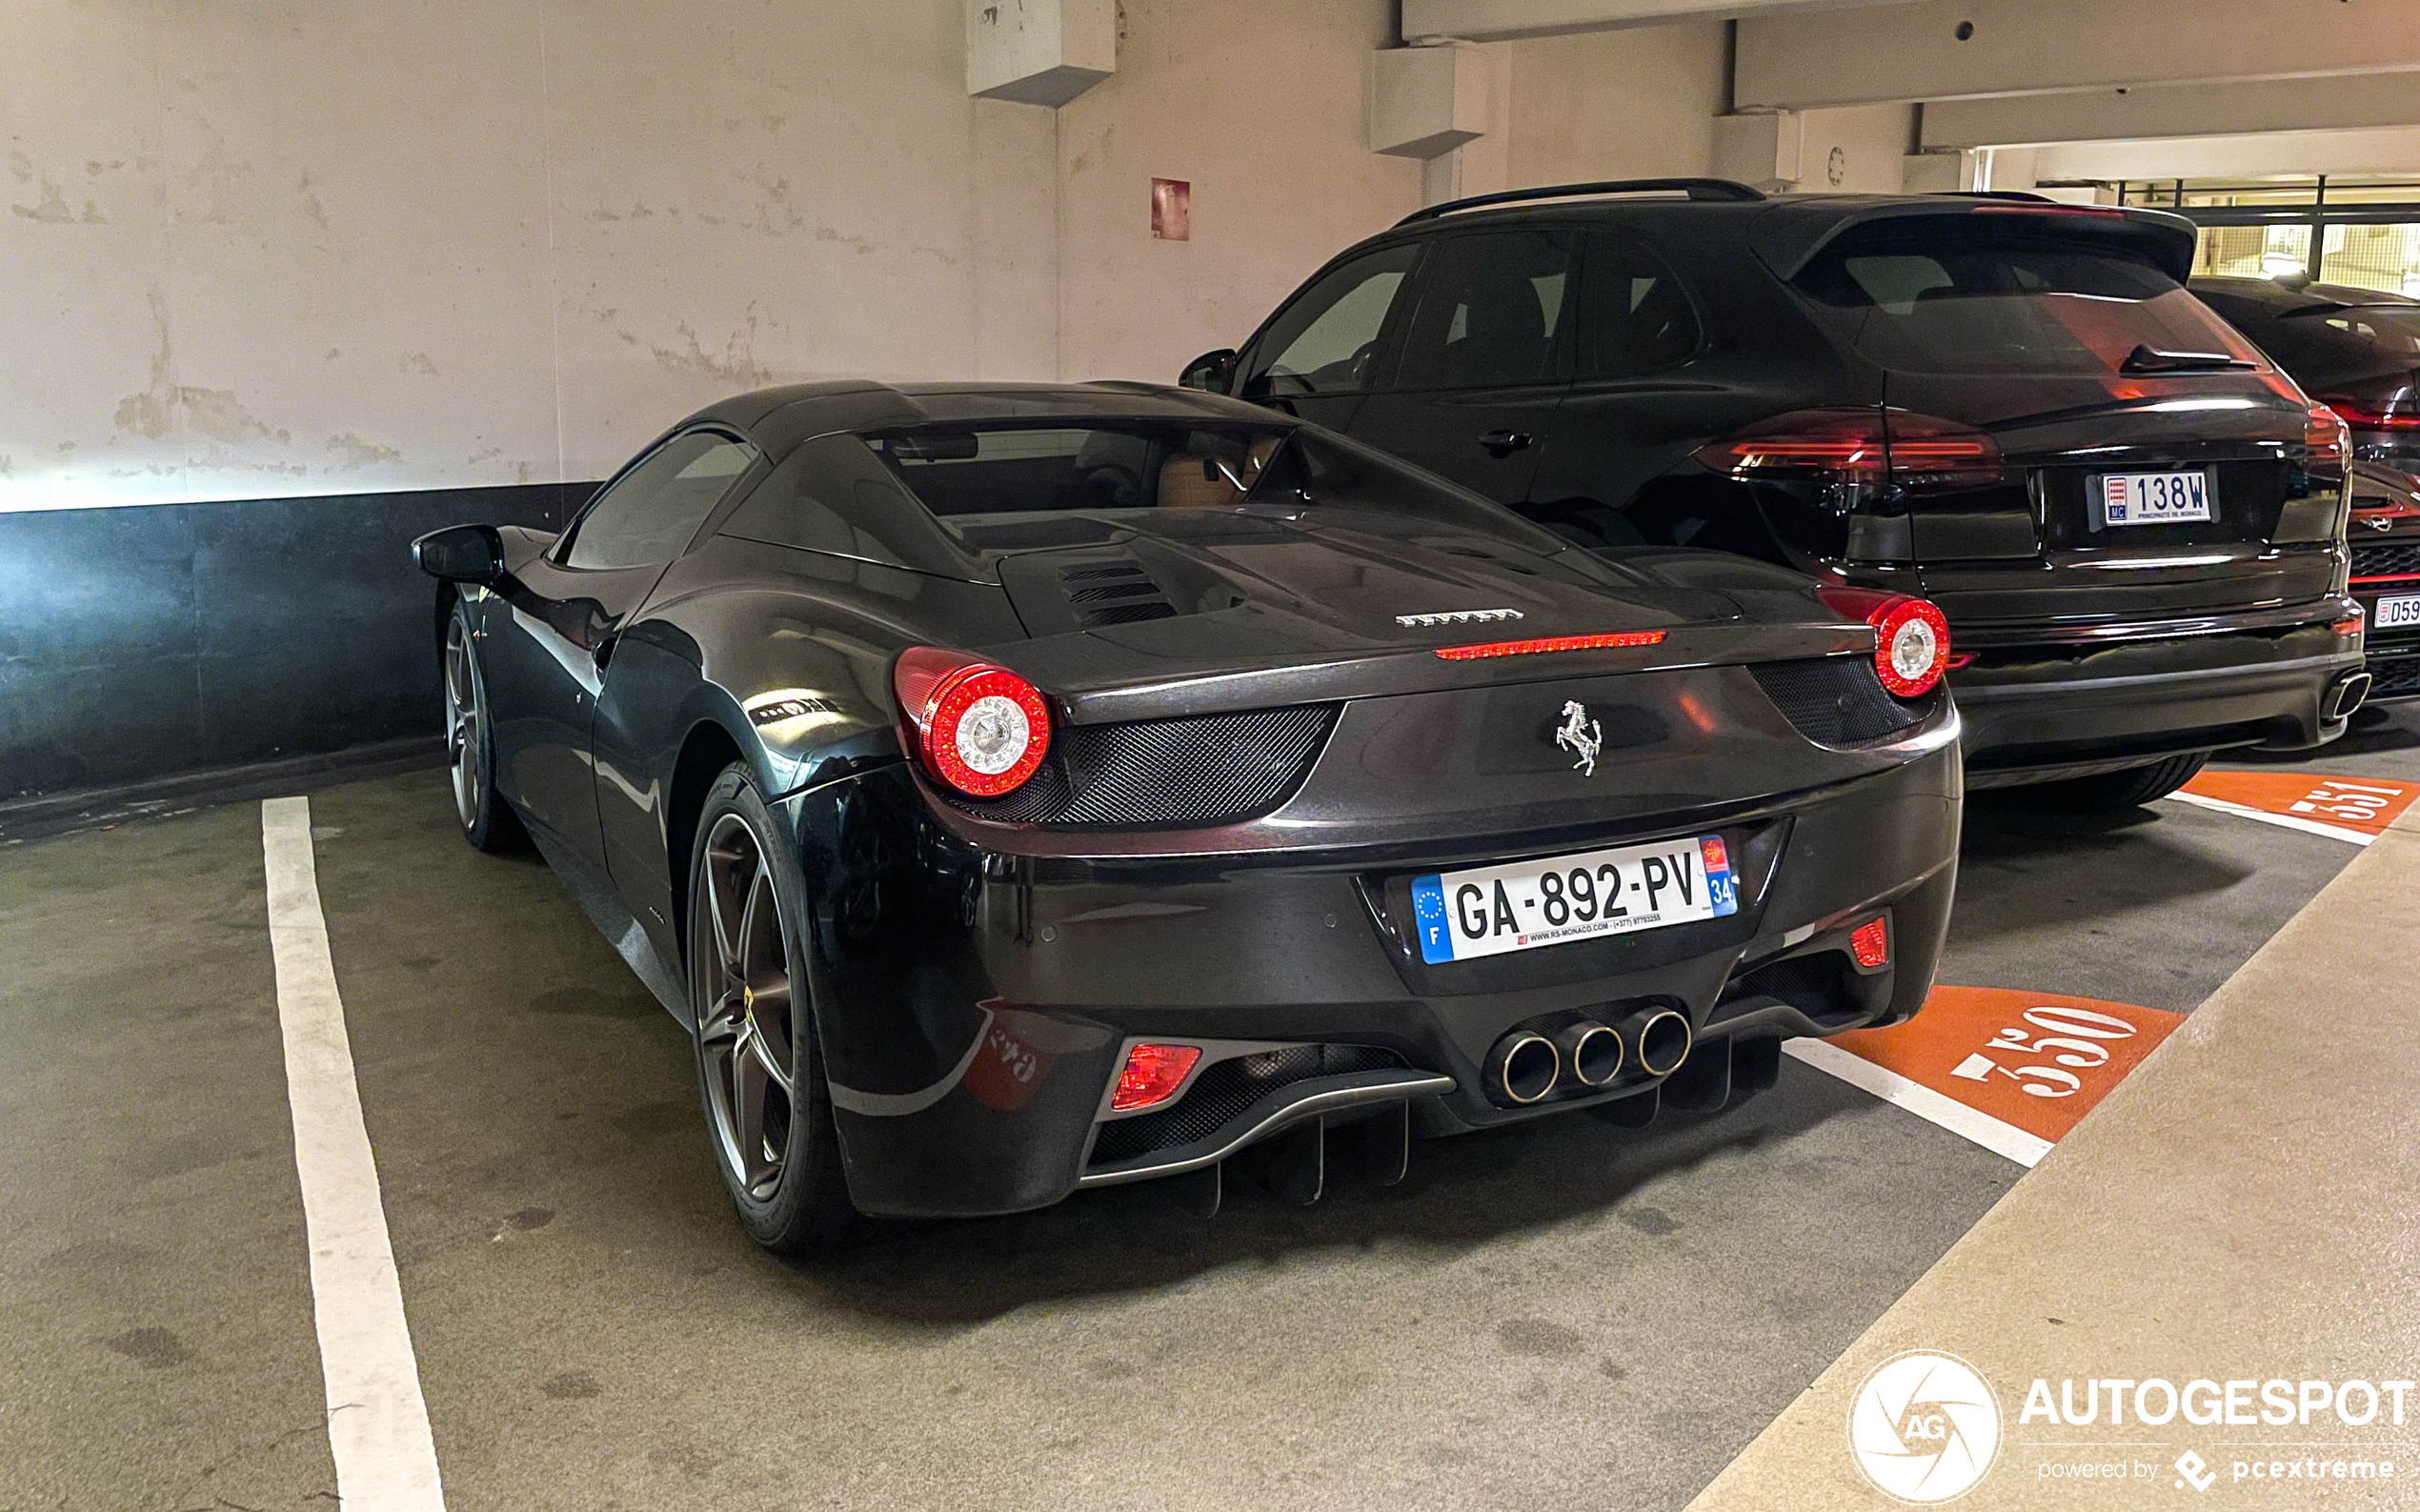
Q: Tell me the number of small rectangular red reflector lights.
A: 2